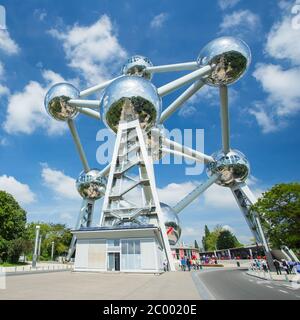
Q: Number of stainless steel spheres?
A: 8